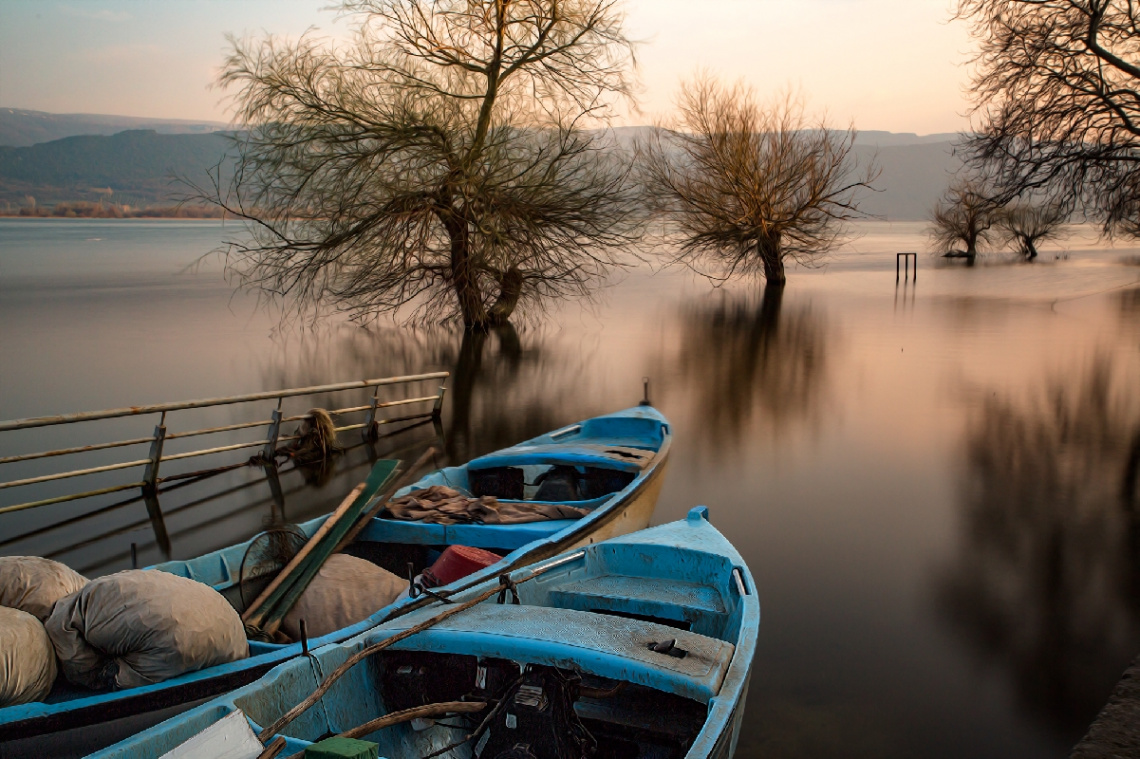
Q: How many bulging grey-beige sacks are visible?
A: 4